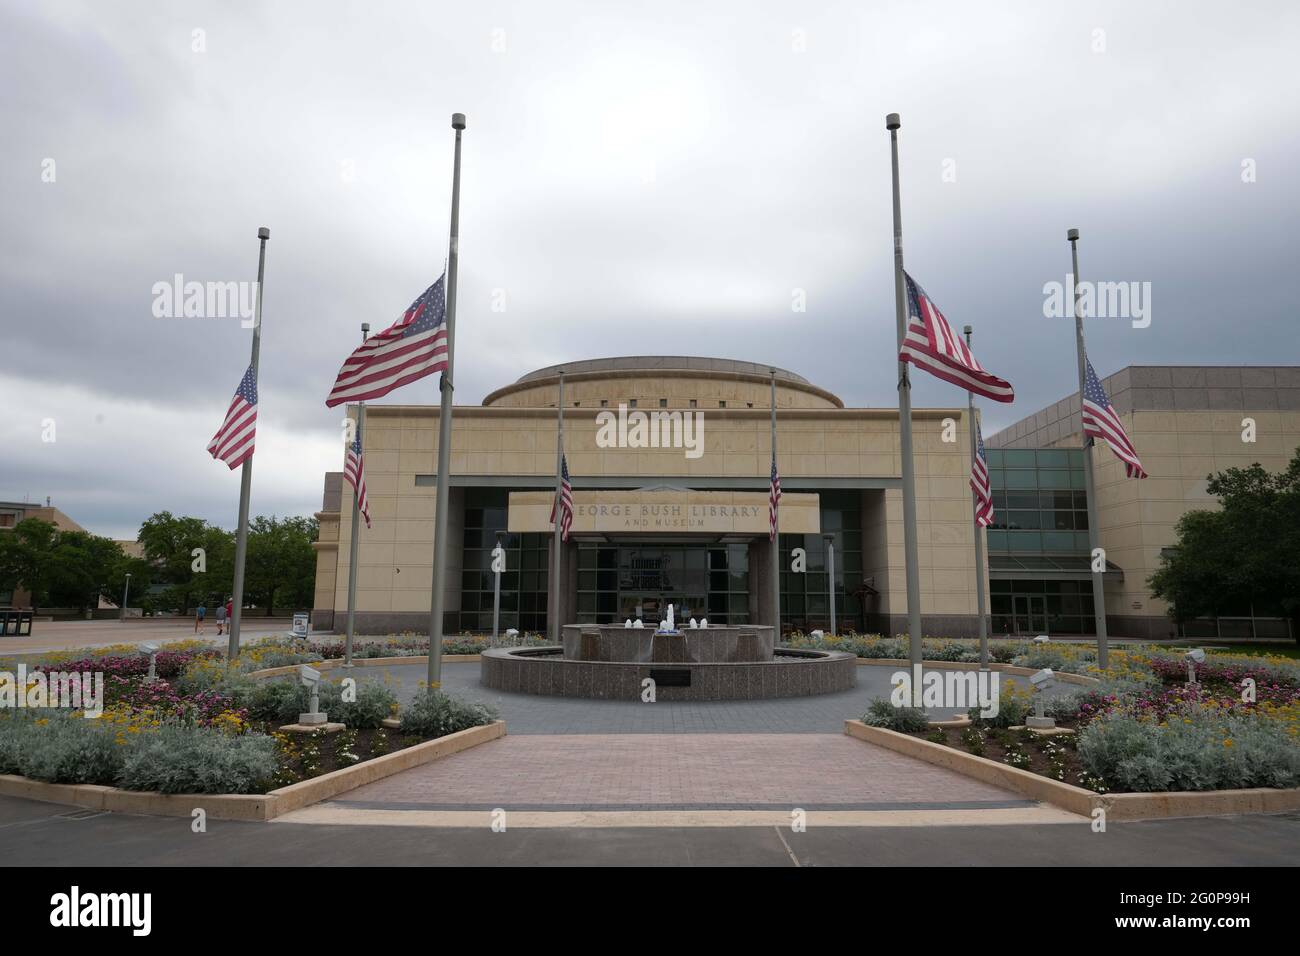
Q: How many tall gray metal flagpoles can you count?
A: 8